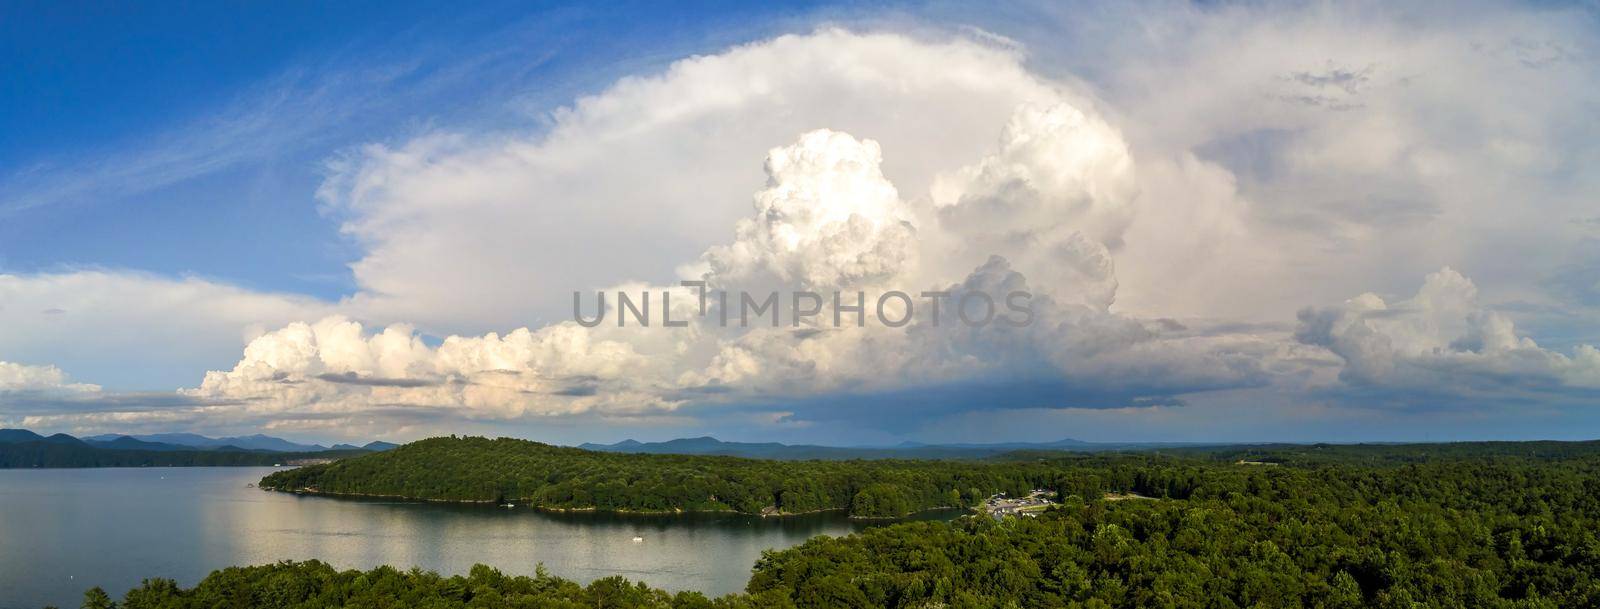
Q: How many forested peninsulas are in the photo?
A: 1